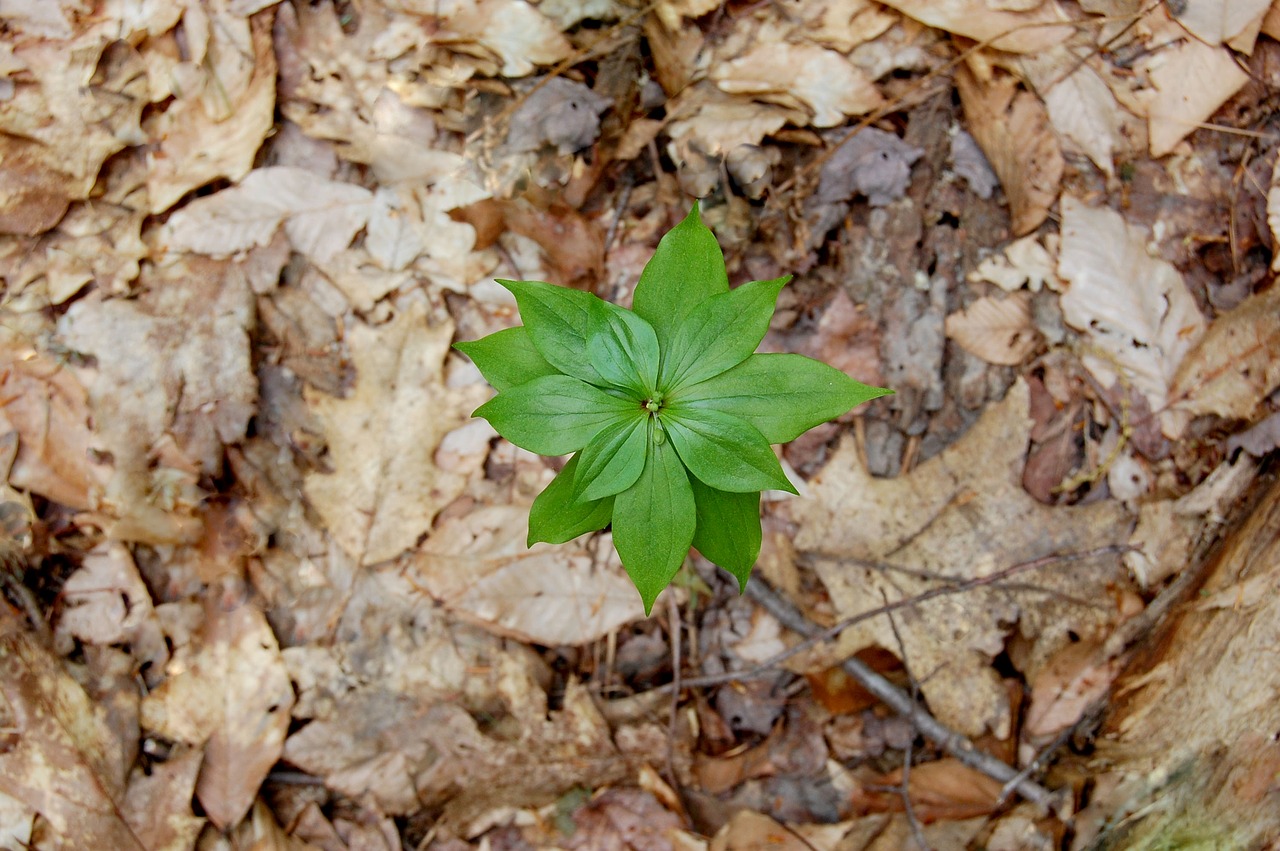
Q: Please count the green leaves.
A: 12